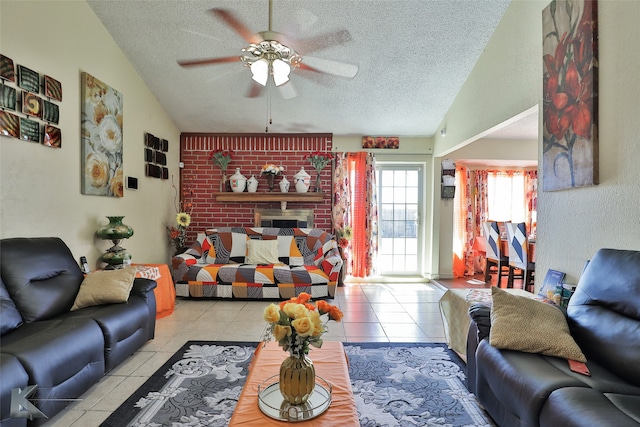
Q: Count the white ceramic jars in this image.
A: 4